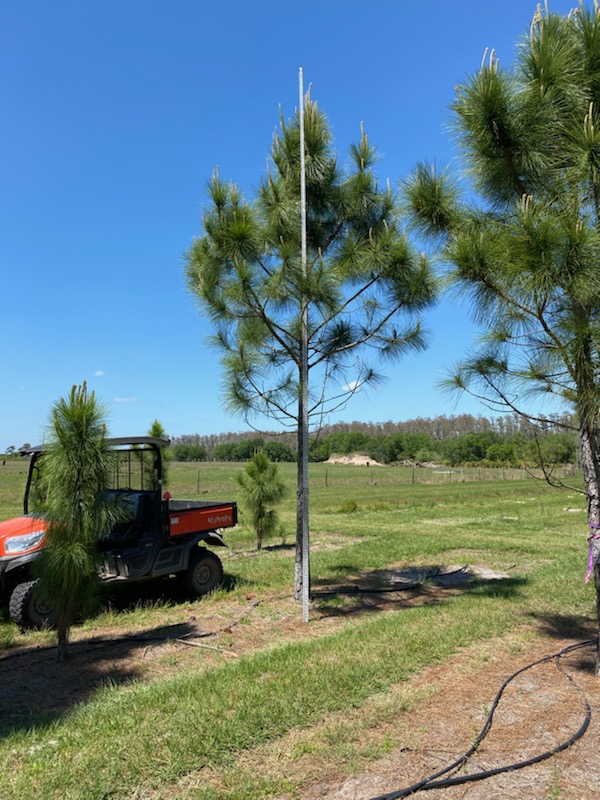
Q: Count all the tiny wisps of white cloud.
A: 3